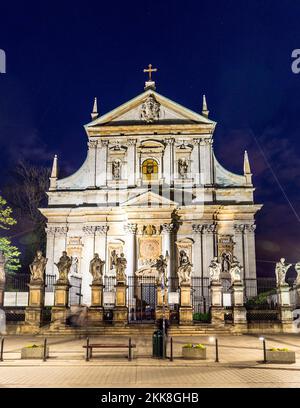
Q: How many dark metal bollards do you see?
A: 7